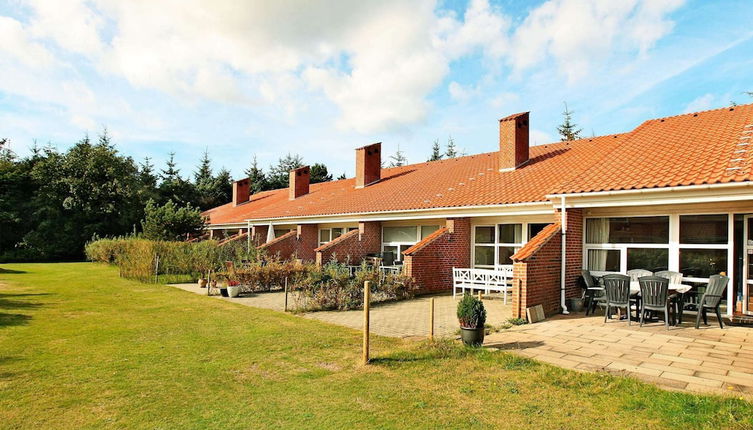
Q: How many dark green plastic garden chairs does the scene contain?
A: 6